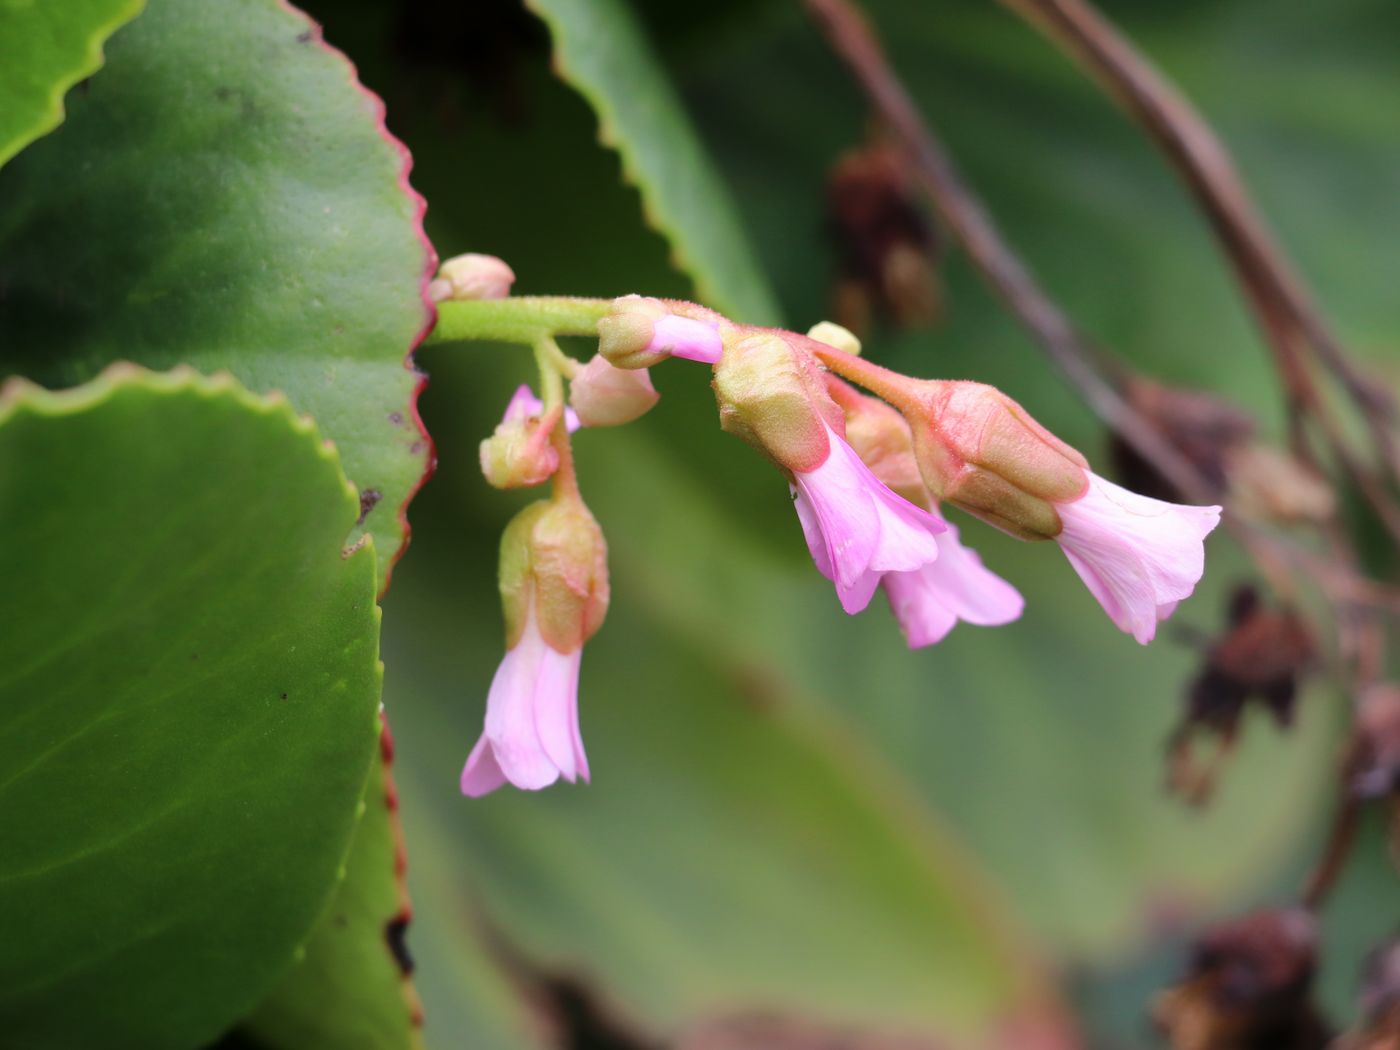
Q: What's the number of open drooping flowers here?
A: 4